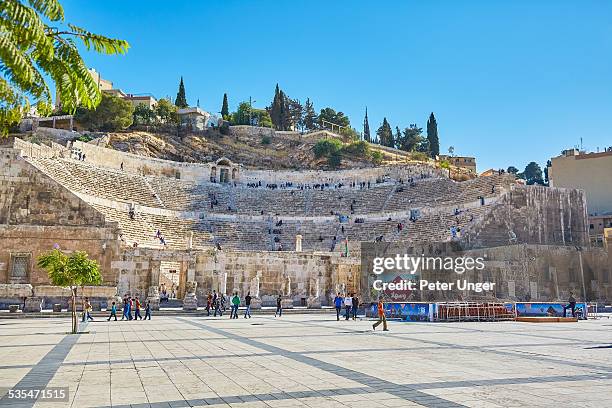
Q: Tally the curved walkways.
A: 2